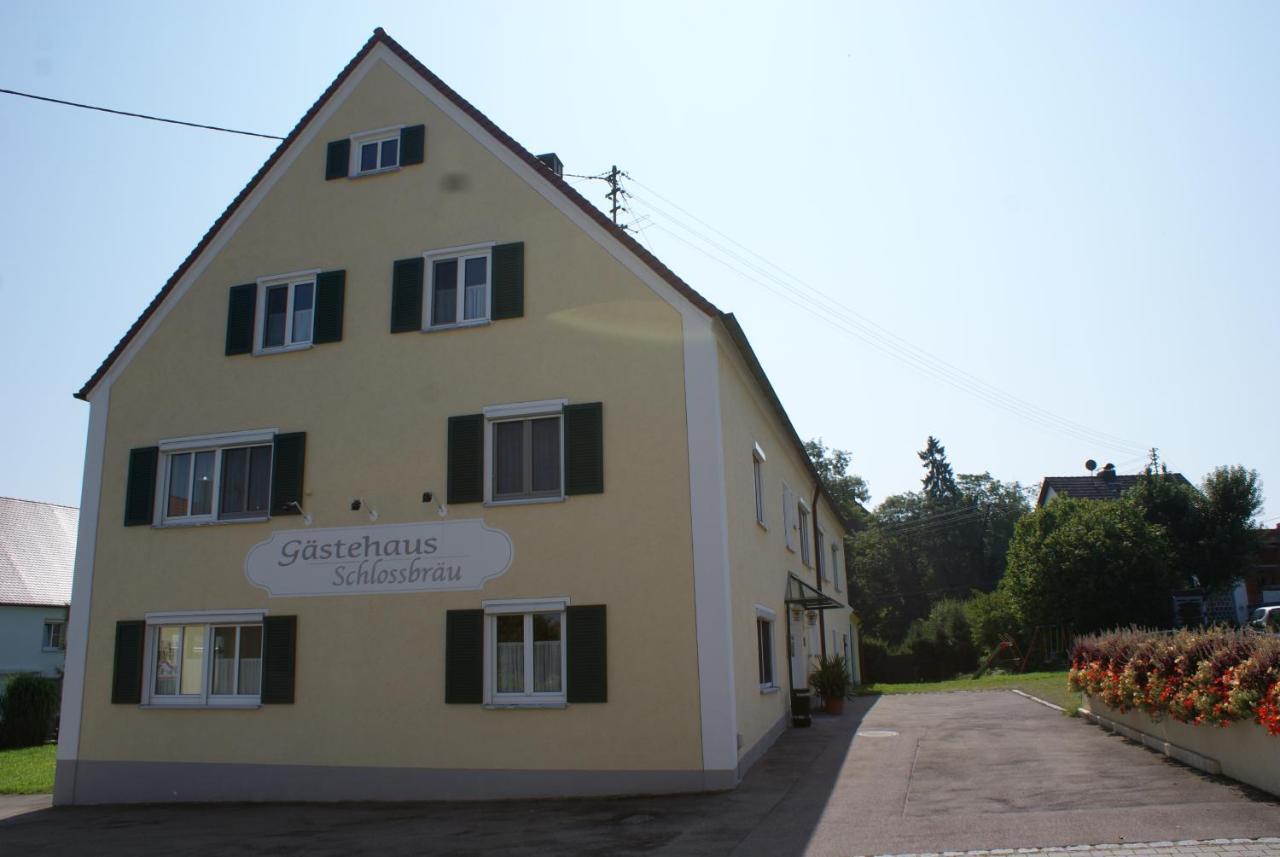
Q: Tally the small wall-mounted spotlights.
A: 3